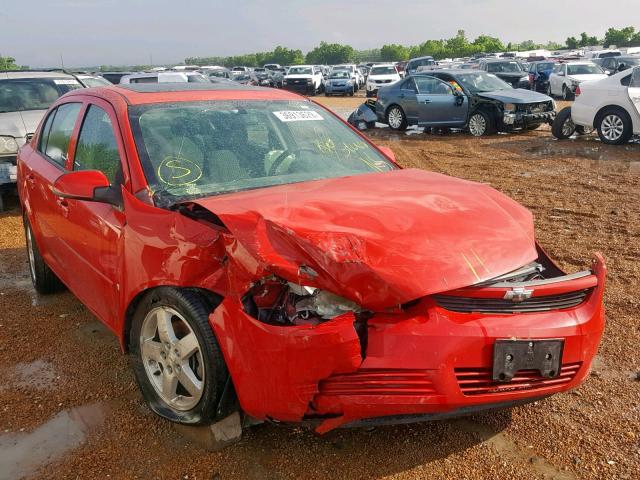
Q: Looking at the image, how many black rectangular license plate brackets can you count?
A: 1